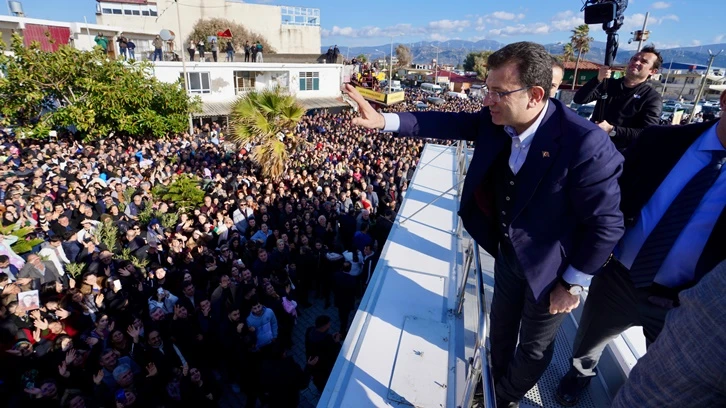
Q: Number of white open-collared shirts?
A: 1